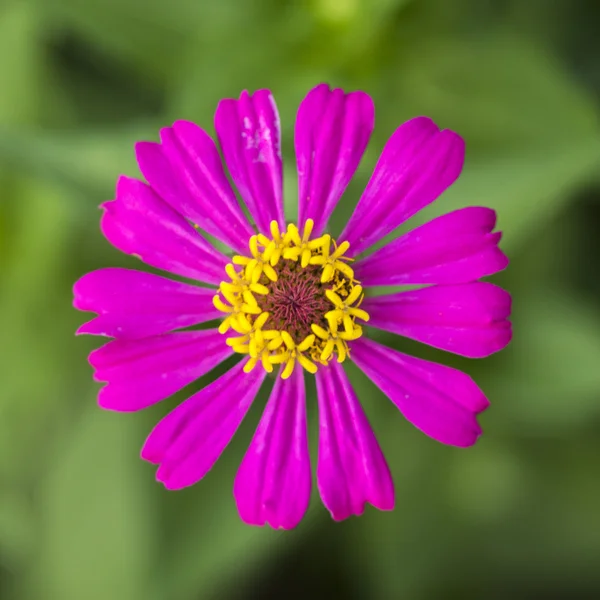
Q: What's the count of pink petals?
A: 13